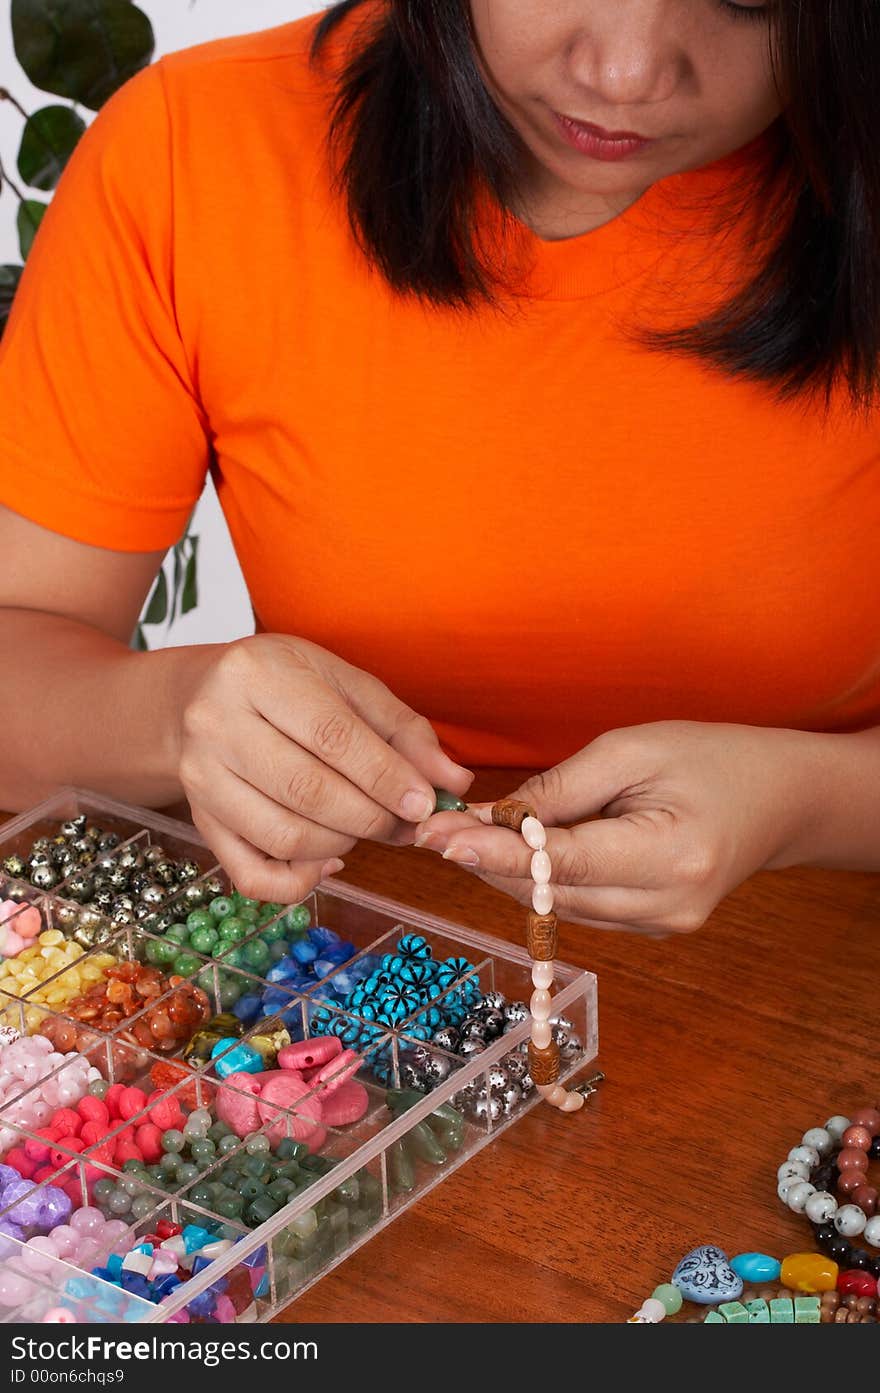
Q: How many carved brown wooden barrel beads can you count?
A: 3